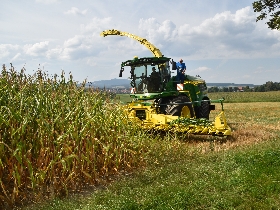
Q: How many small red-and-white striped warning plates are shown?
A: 2